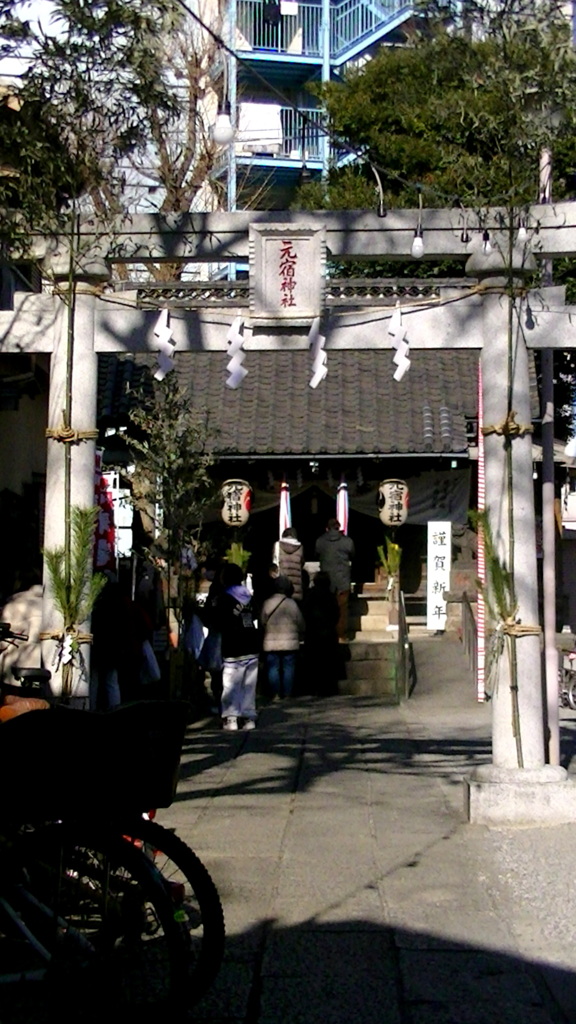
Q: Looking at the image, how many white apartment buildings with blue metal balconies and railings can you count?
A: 1